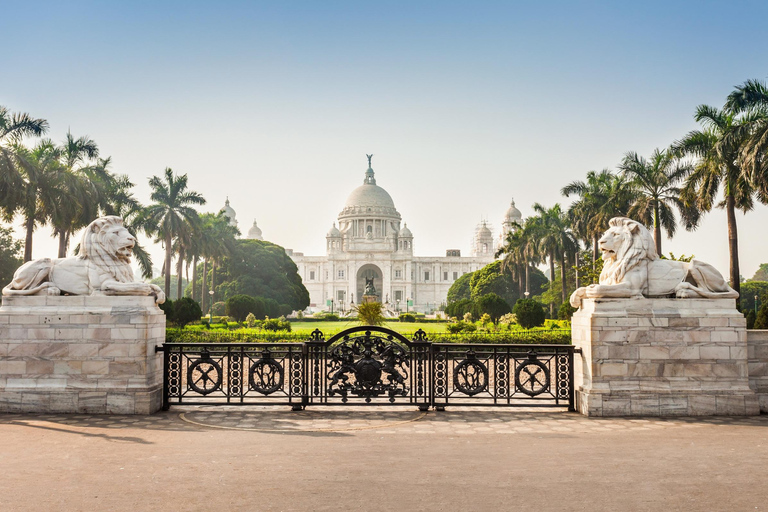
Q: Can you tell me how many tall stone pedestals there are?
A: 2